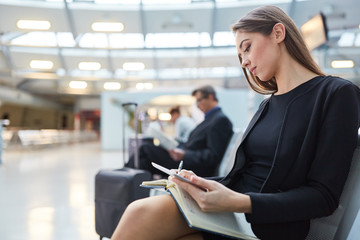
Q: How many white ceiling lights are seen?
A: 9